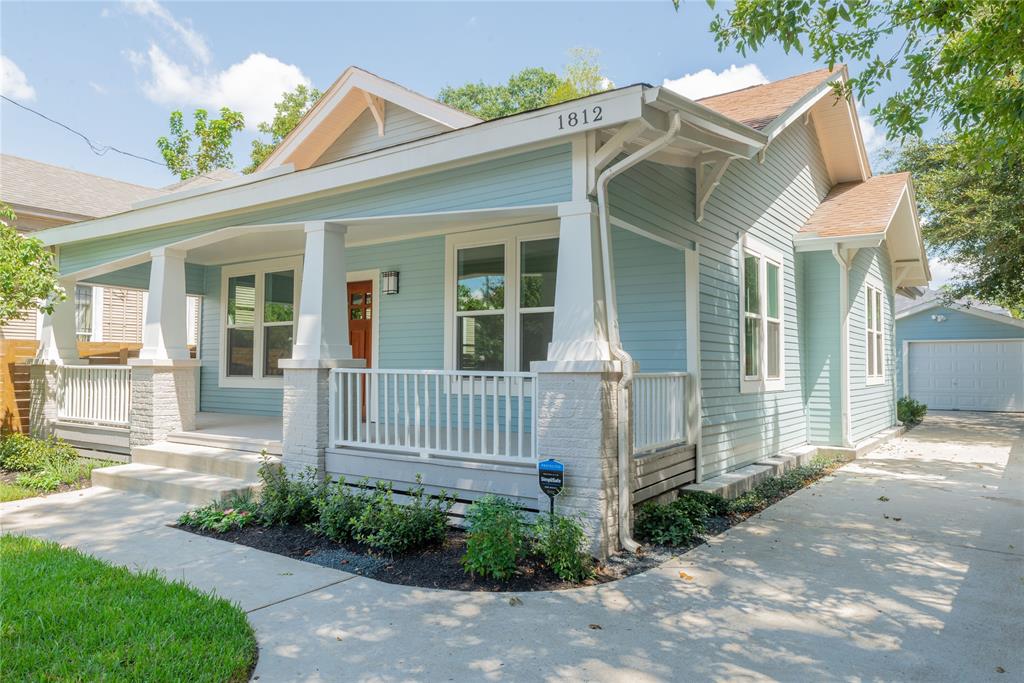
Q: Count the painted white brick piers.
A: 4